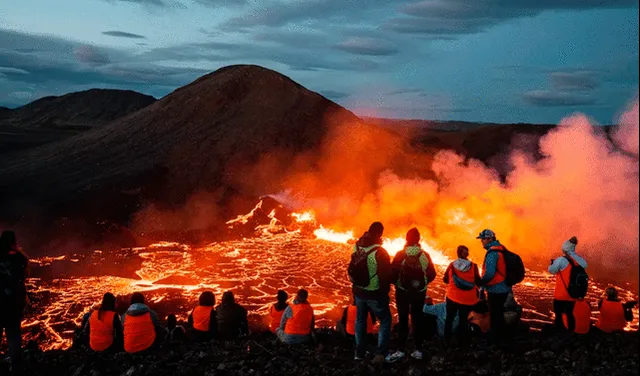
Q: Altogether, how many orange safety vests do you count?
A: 11